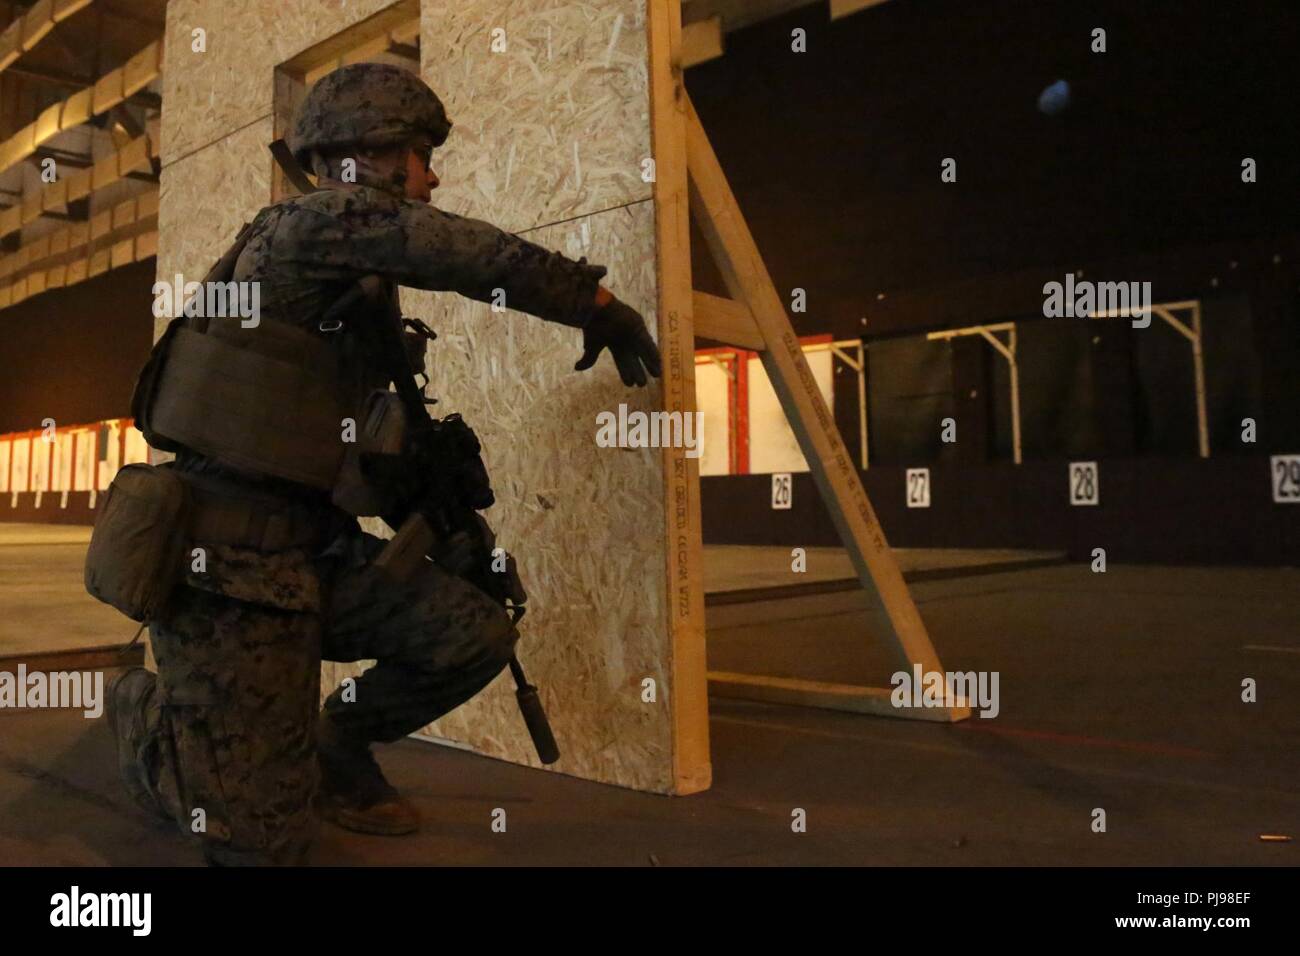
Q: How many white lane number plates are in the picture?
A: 4